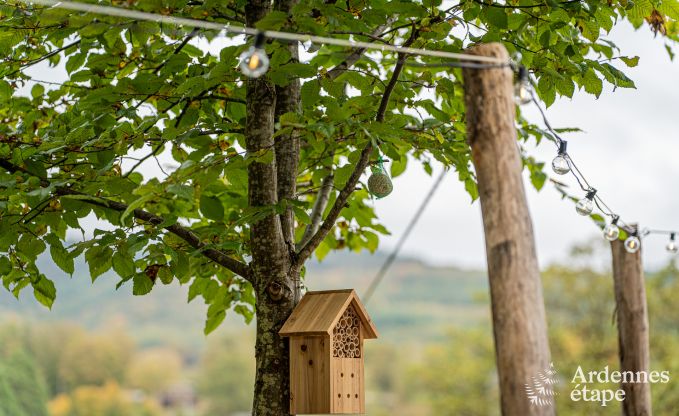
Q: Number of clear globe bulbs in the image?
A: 7